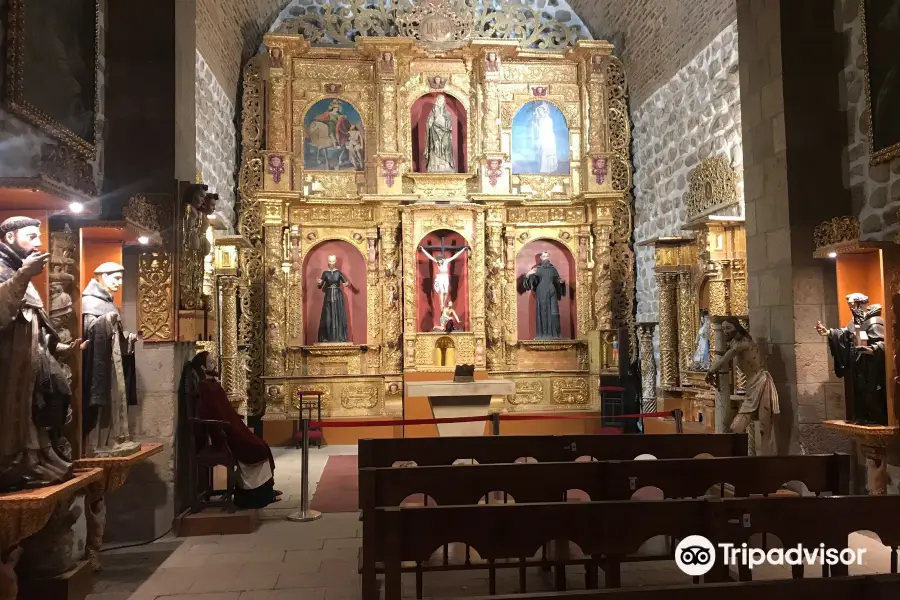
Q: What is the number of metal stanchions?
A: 3